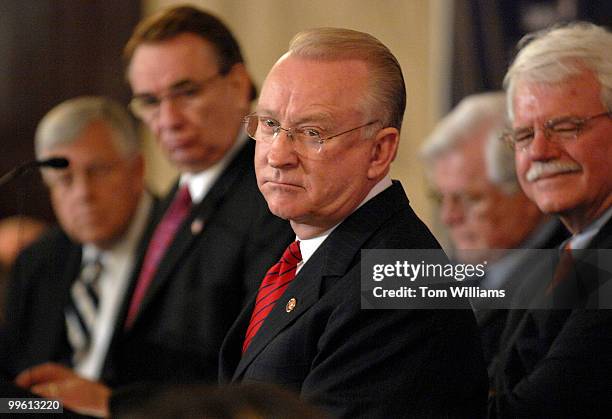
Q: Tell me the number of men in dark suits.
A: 5